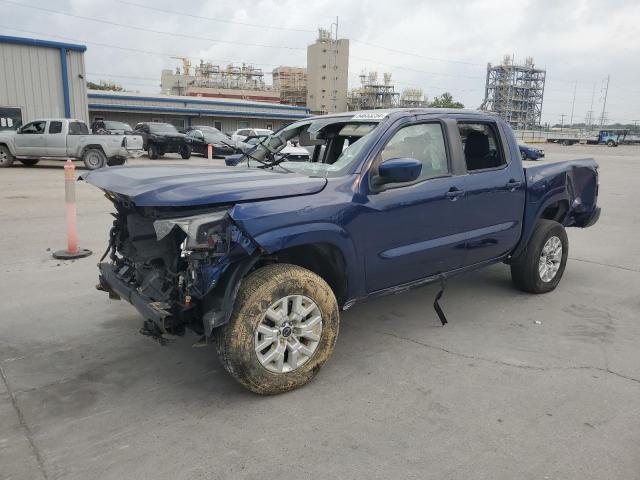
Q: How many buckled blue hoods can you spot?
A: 1